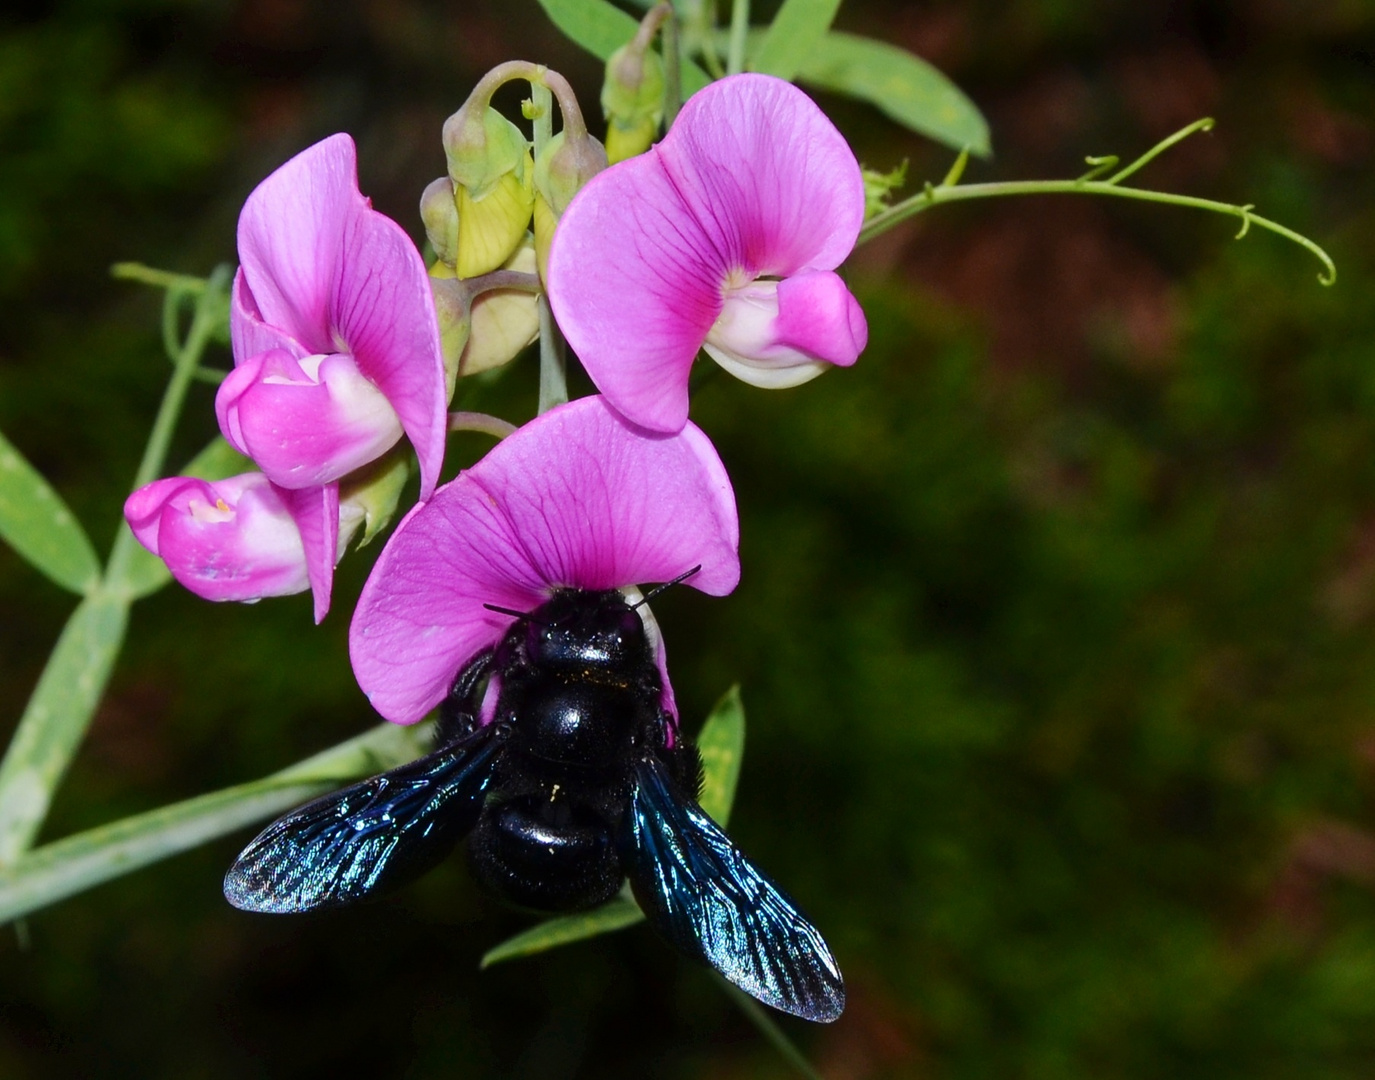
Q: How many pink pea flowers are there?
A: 4